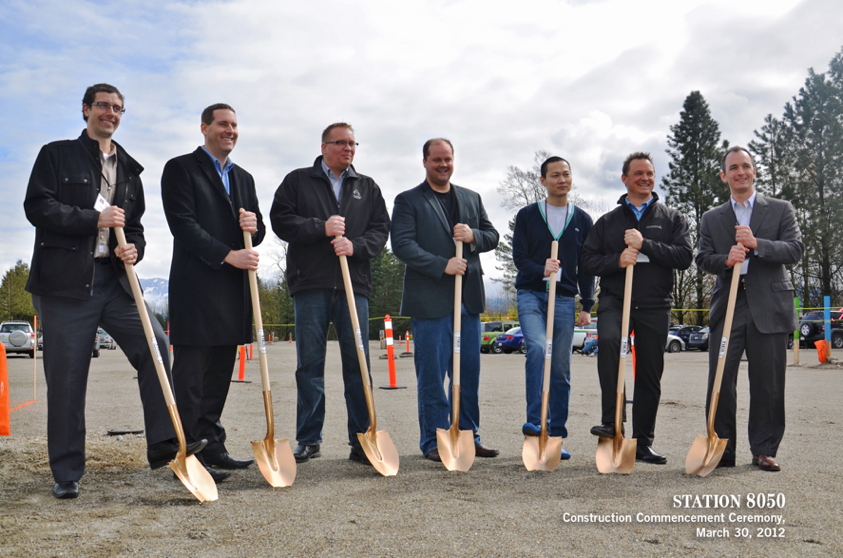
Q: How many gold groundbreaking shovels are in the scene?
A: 7